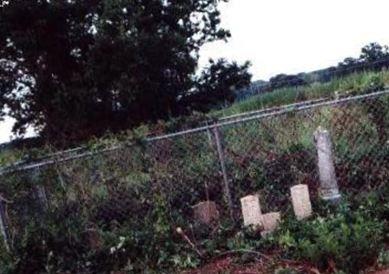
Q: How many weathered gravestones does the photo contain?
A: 5